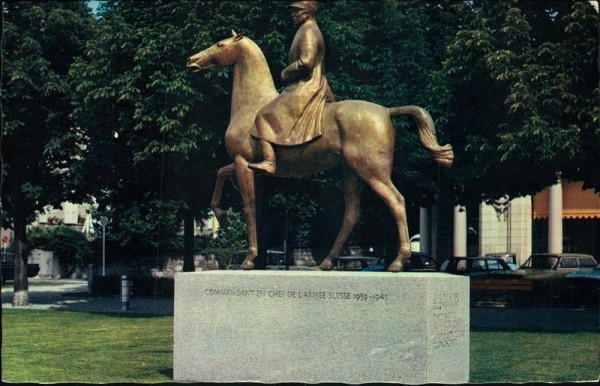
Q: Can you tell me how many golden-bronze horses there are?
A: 1